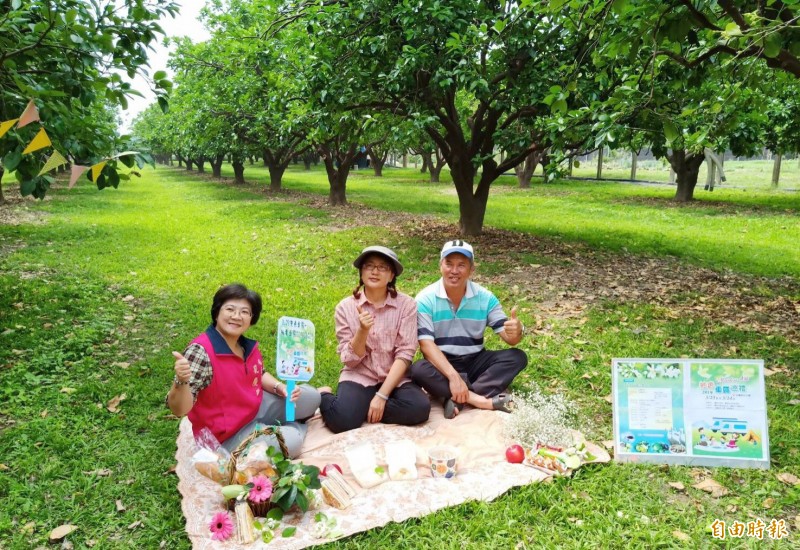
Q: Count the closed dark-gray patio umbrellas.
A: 0